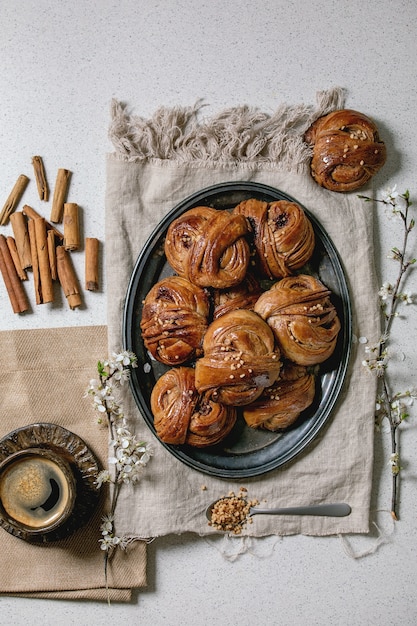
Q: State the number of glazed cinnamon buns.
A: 9